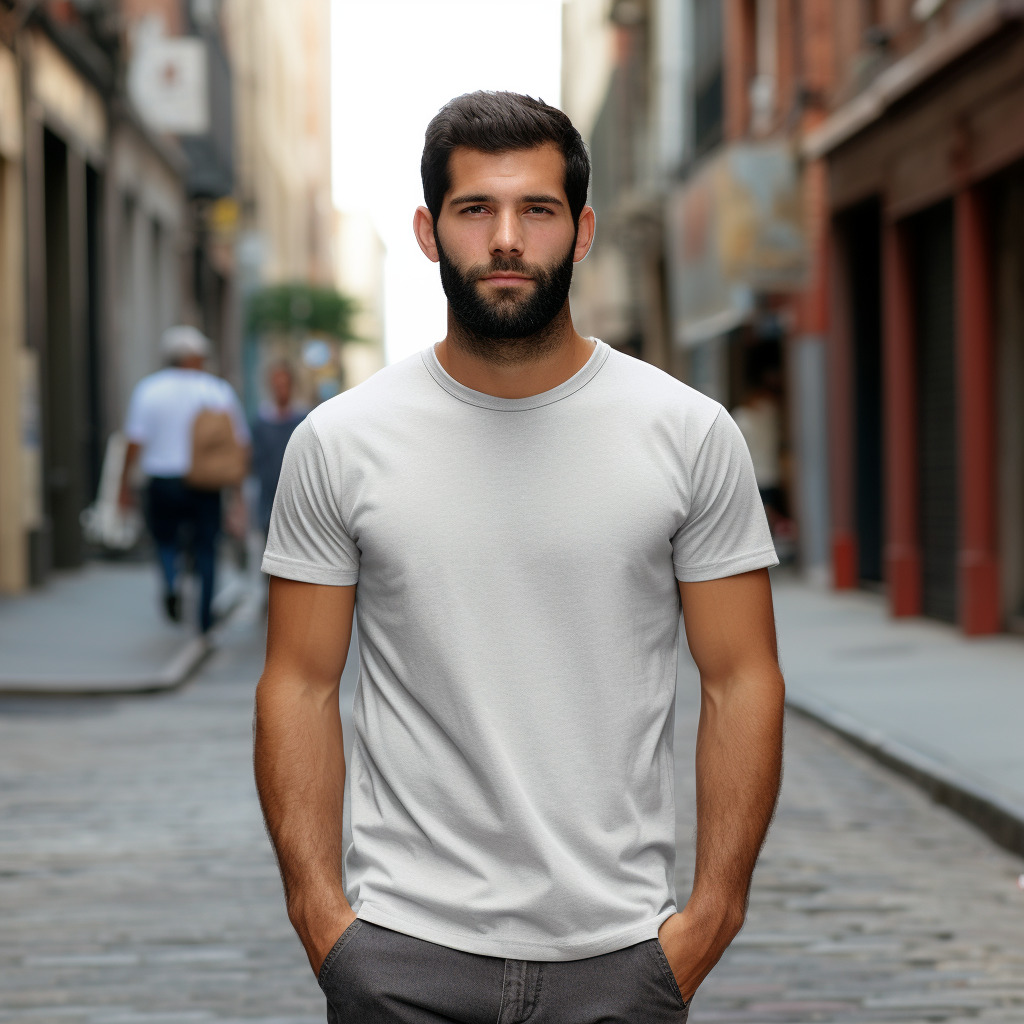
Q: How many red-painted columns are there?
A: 3